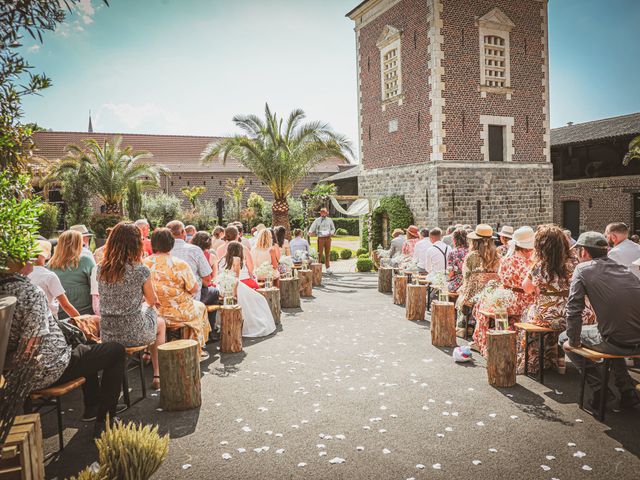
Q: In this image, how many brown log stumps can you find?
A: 11